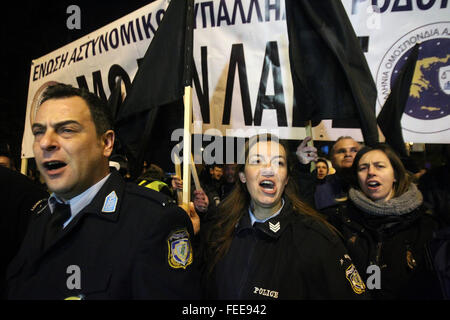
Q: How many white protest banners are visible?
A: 1